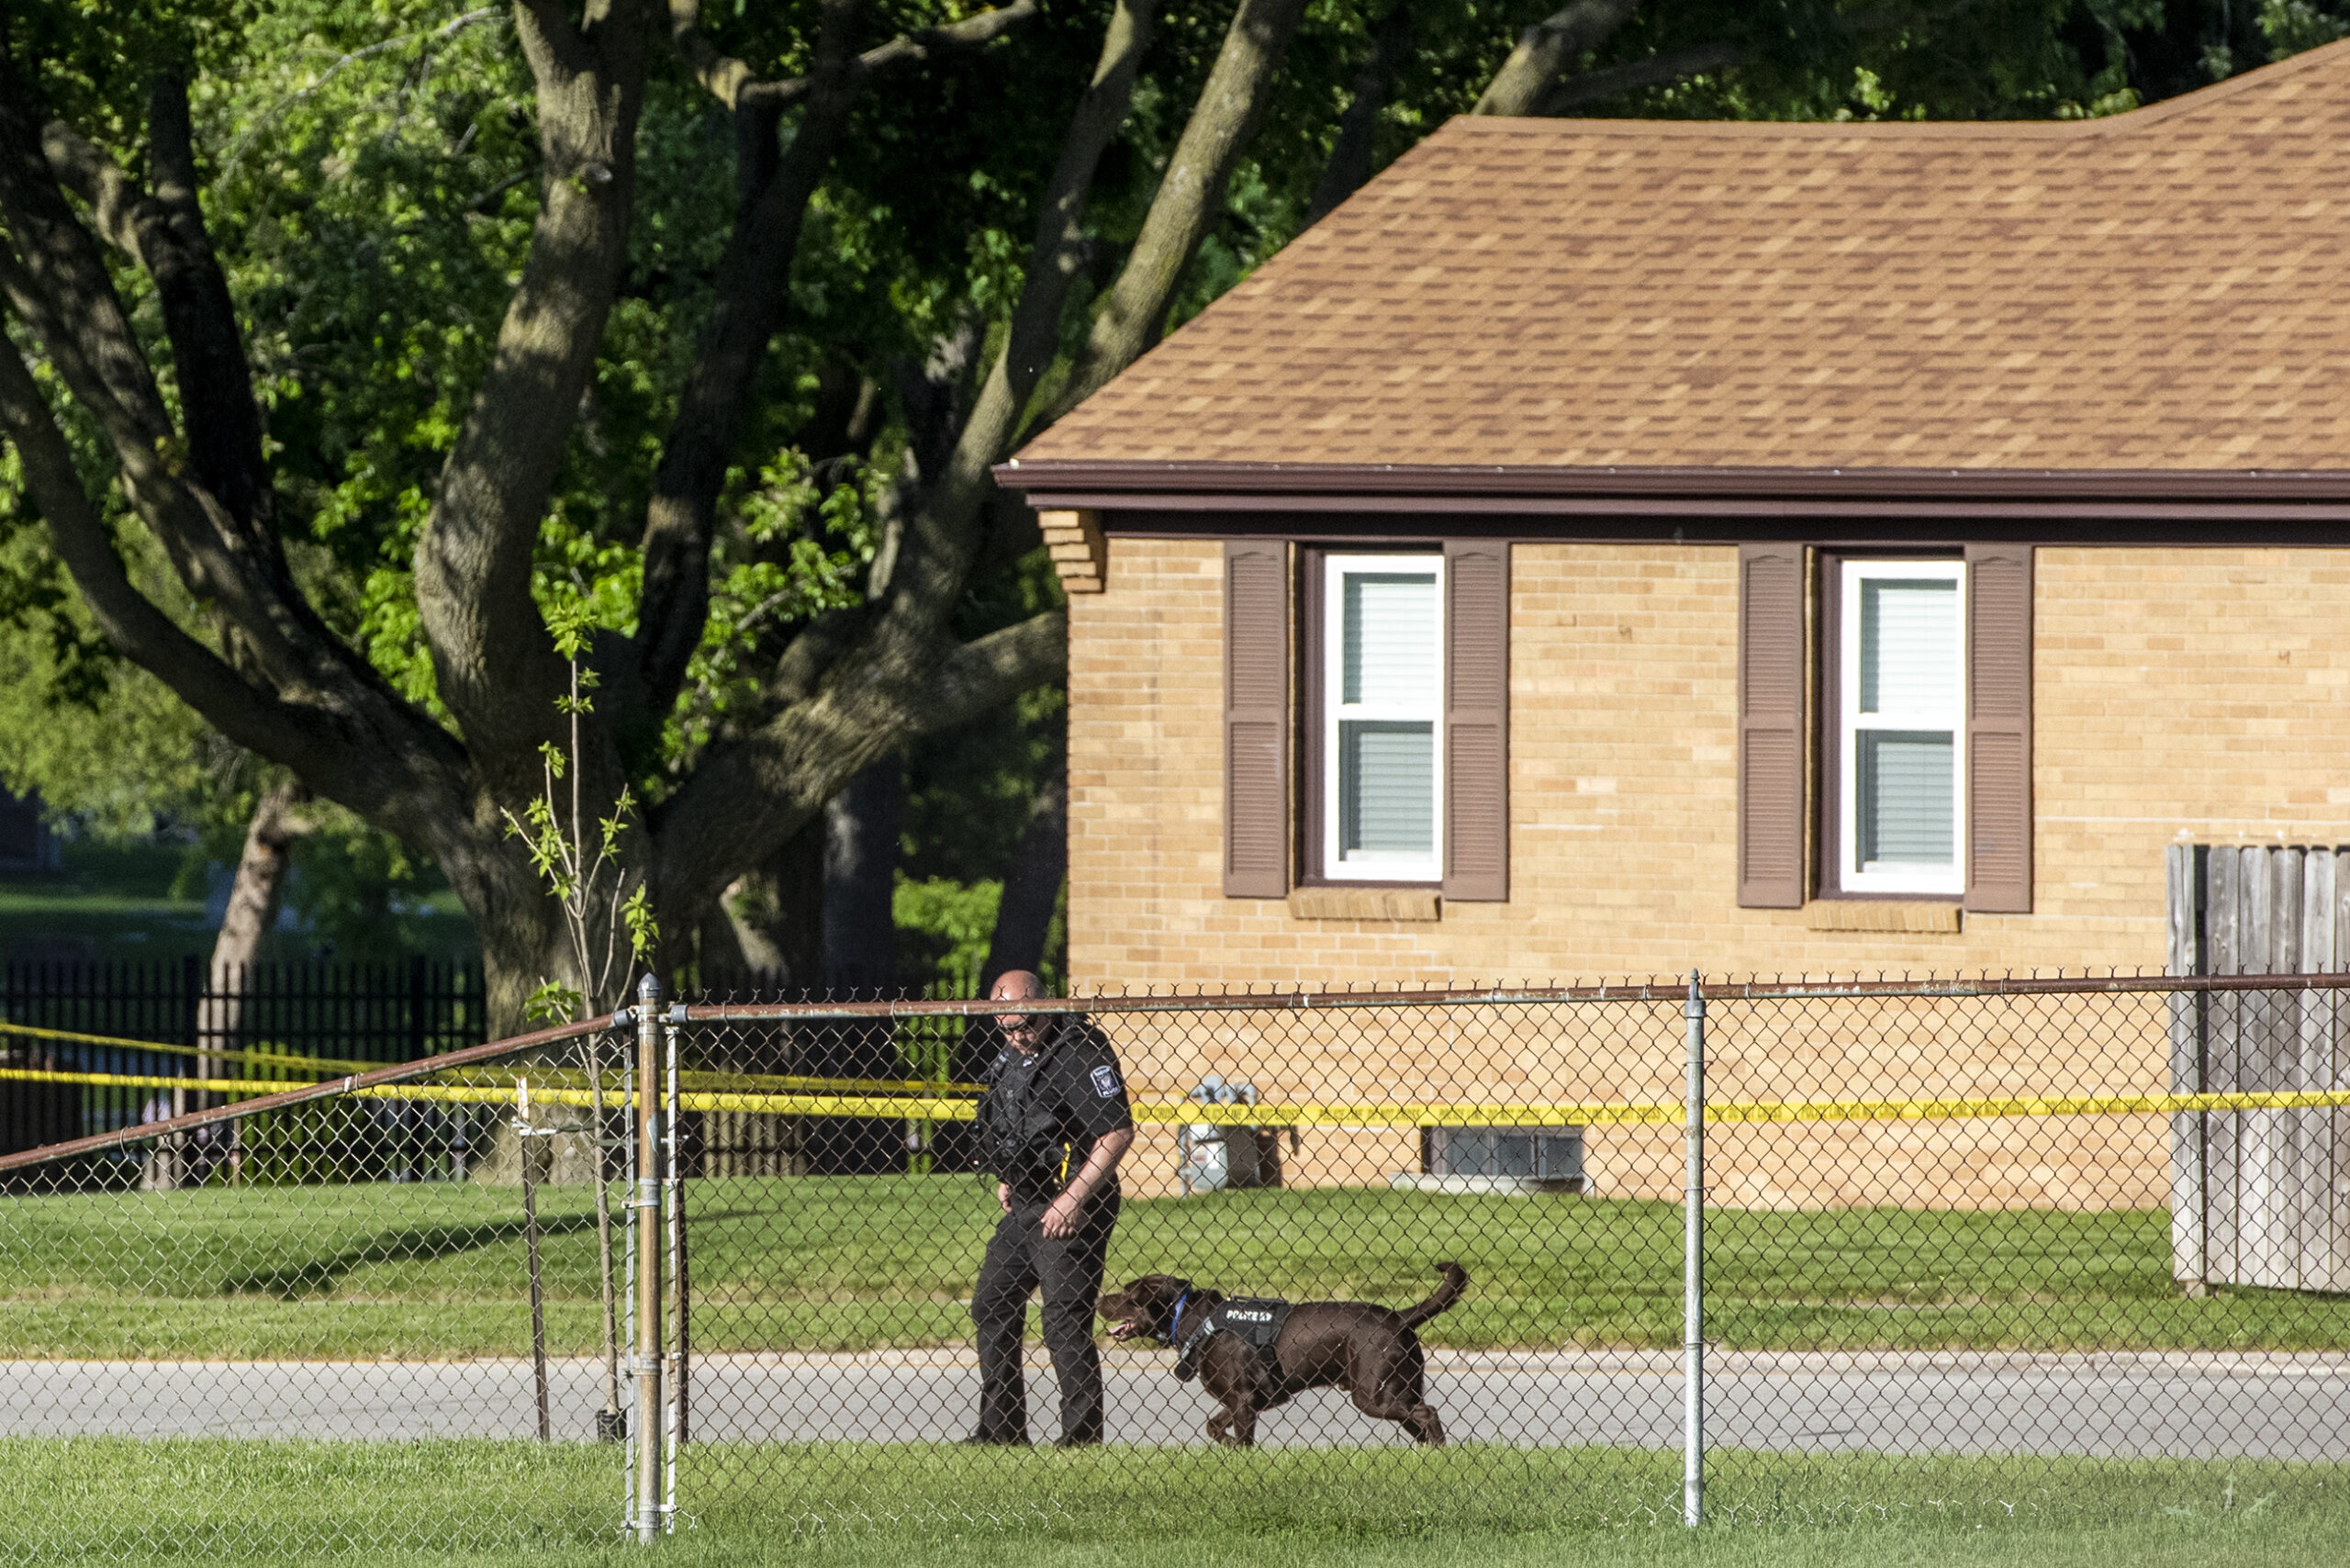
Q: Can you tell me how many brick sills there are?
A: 2